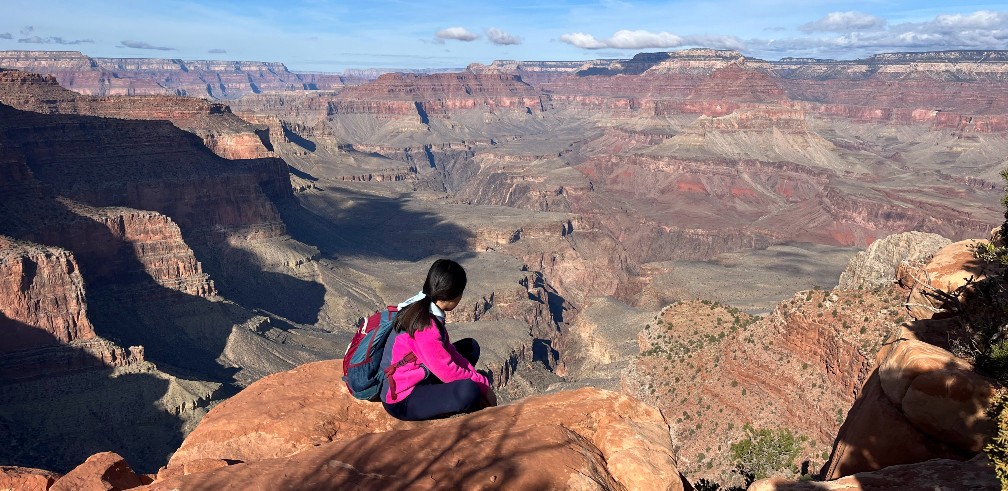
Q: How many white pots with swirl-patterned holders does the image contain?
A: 0